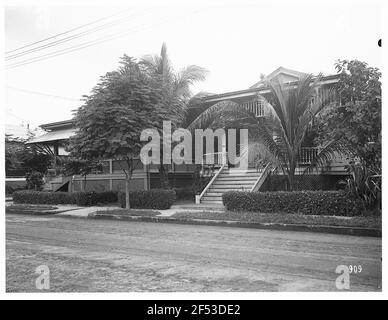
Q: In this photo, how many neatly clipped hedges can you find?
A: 3